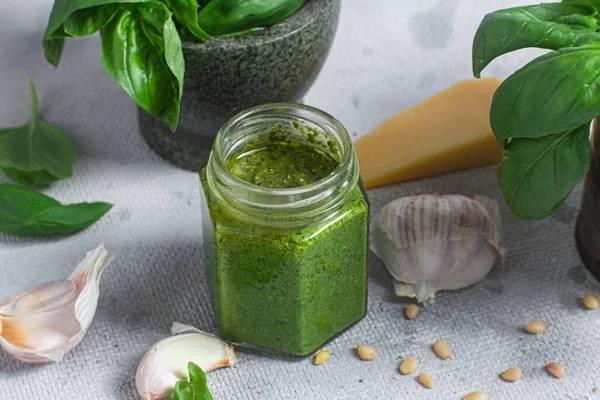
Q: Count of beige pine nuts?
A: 11